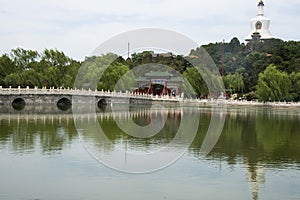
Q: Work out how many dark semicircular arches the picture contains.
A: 3